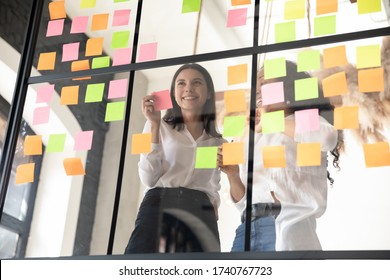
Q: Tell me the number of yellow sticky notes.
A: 4